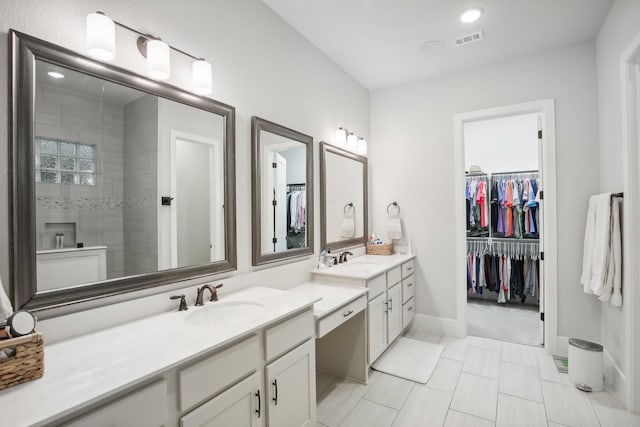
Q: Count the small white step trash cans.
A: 1